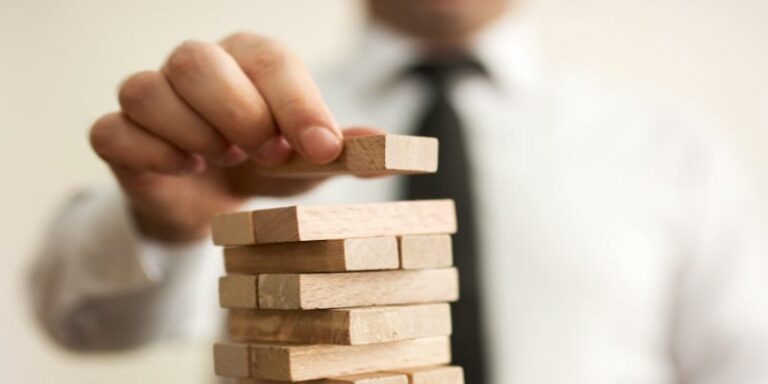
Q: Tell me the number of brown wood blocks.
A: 12